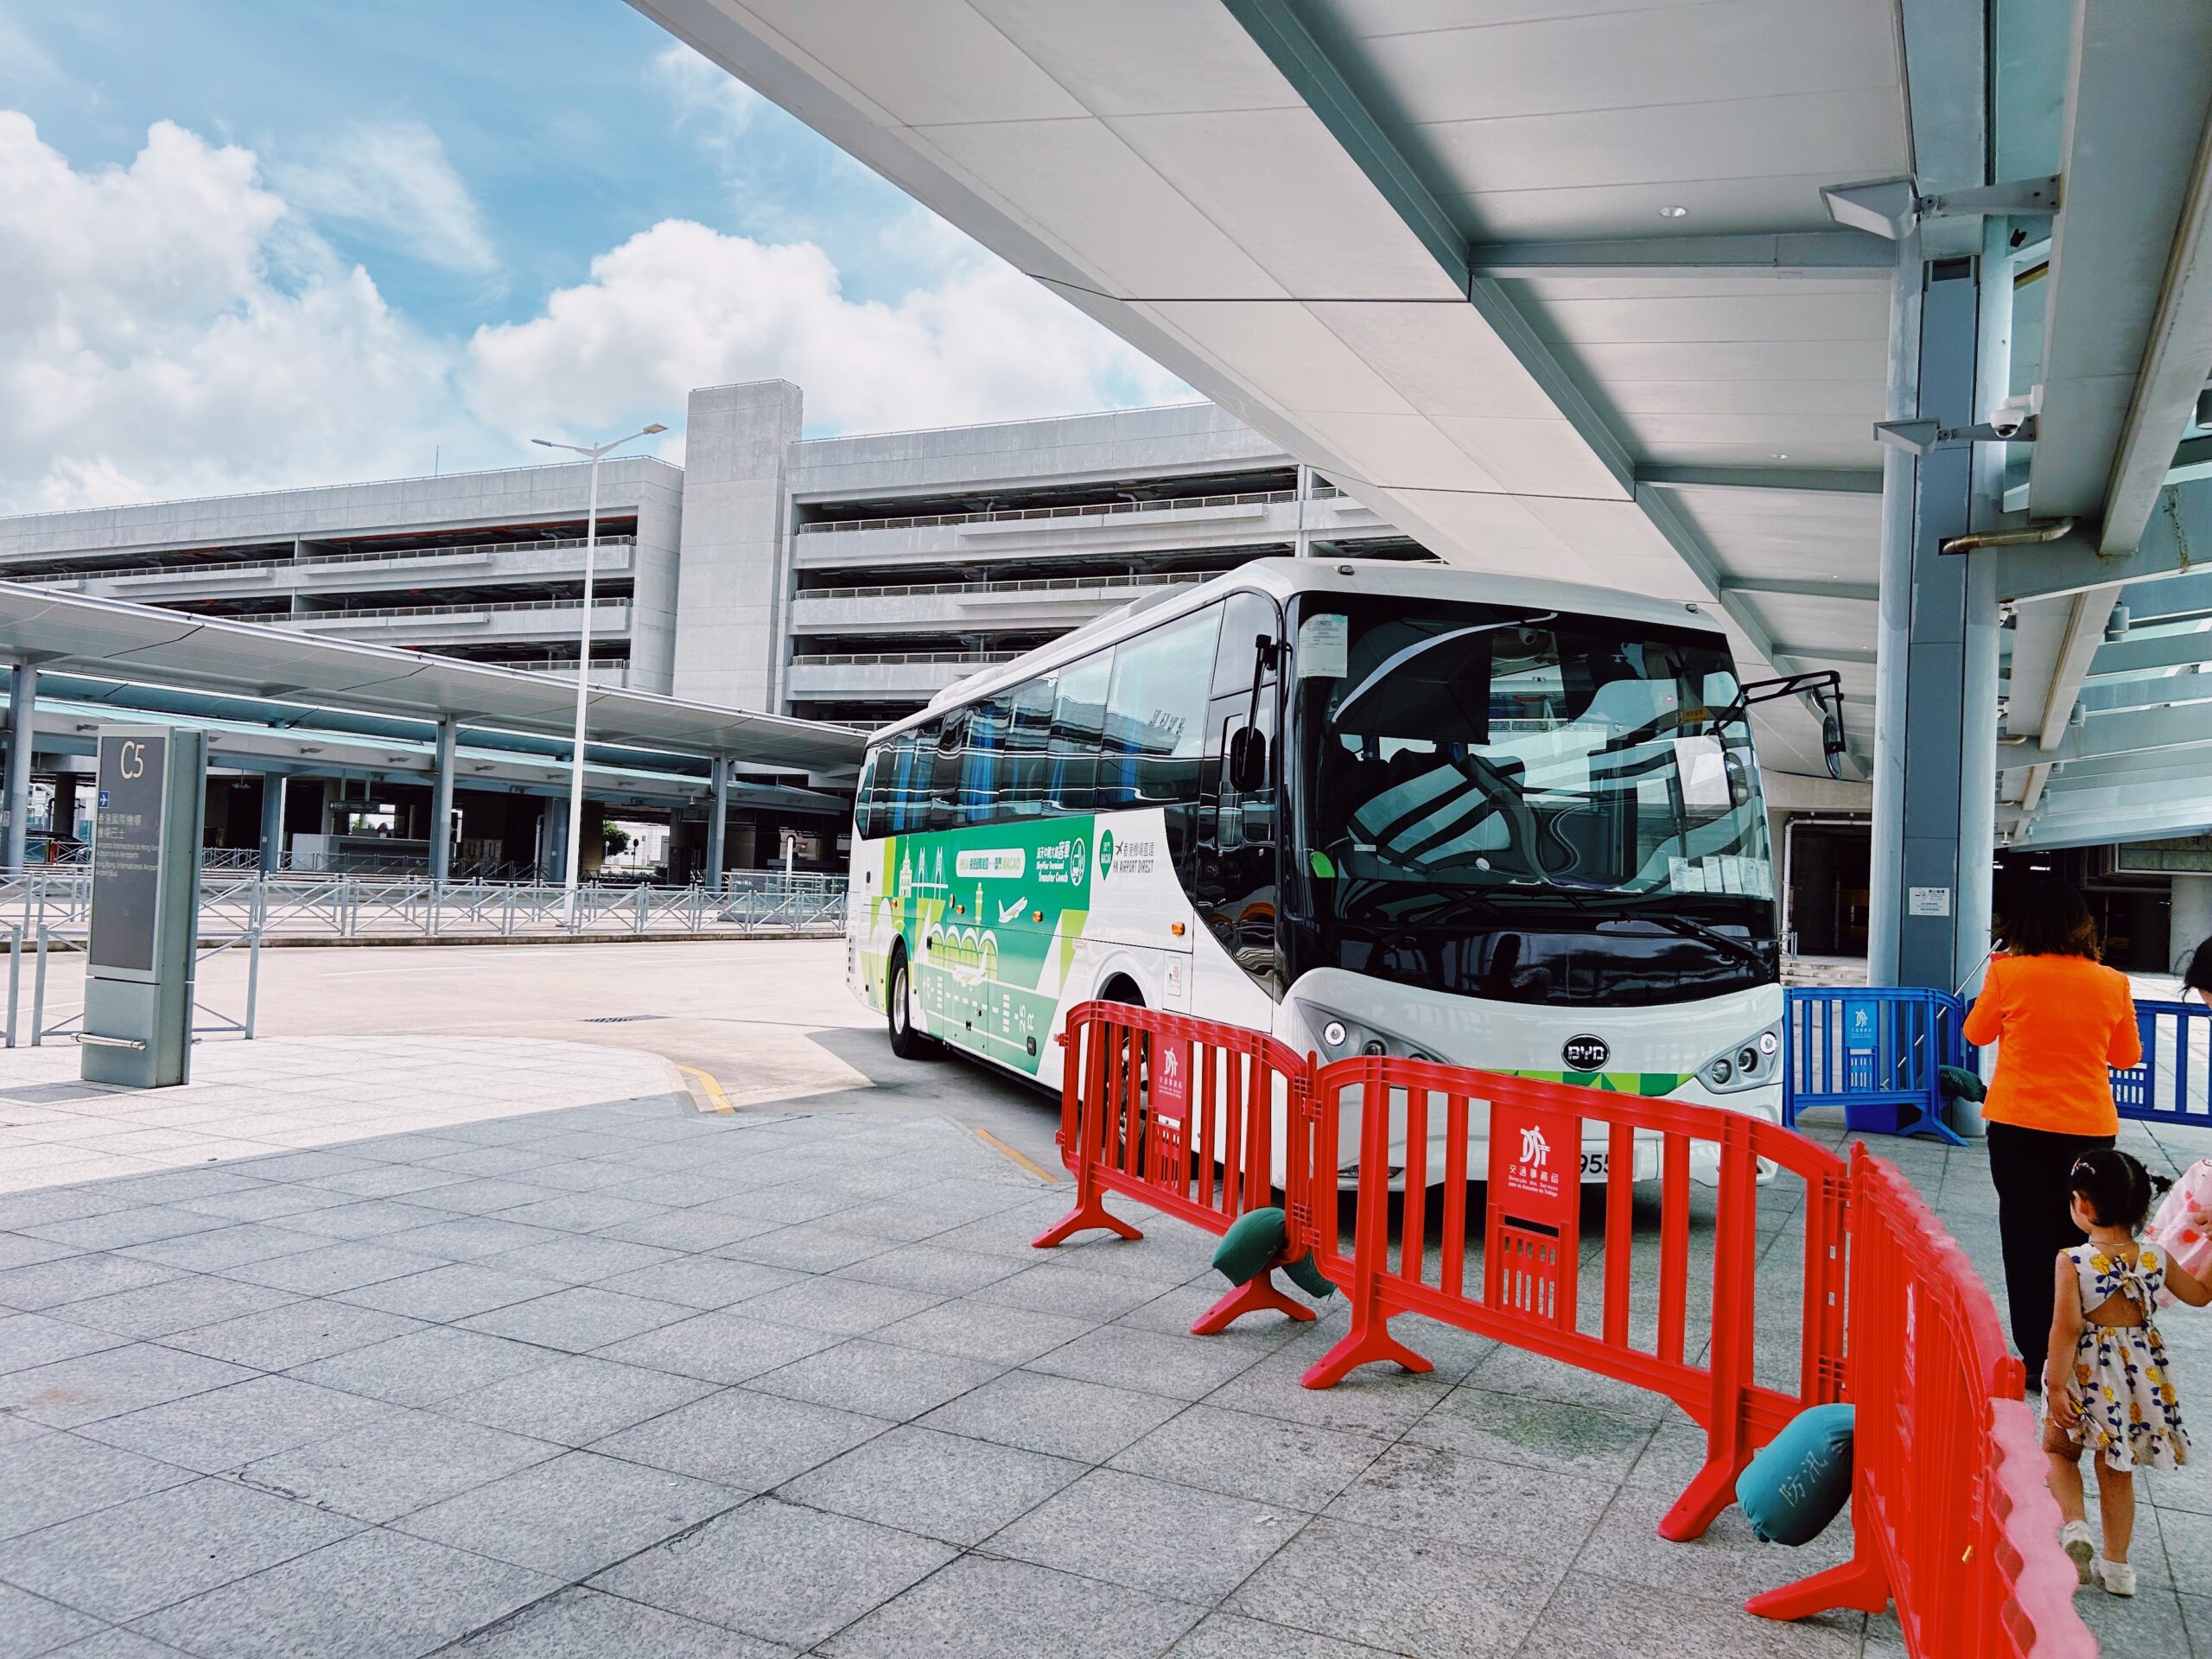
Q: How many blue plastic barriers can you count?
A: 2